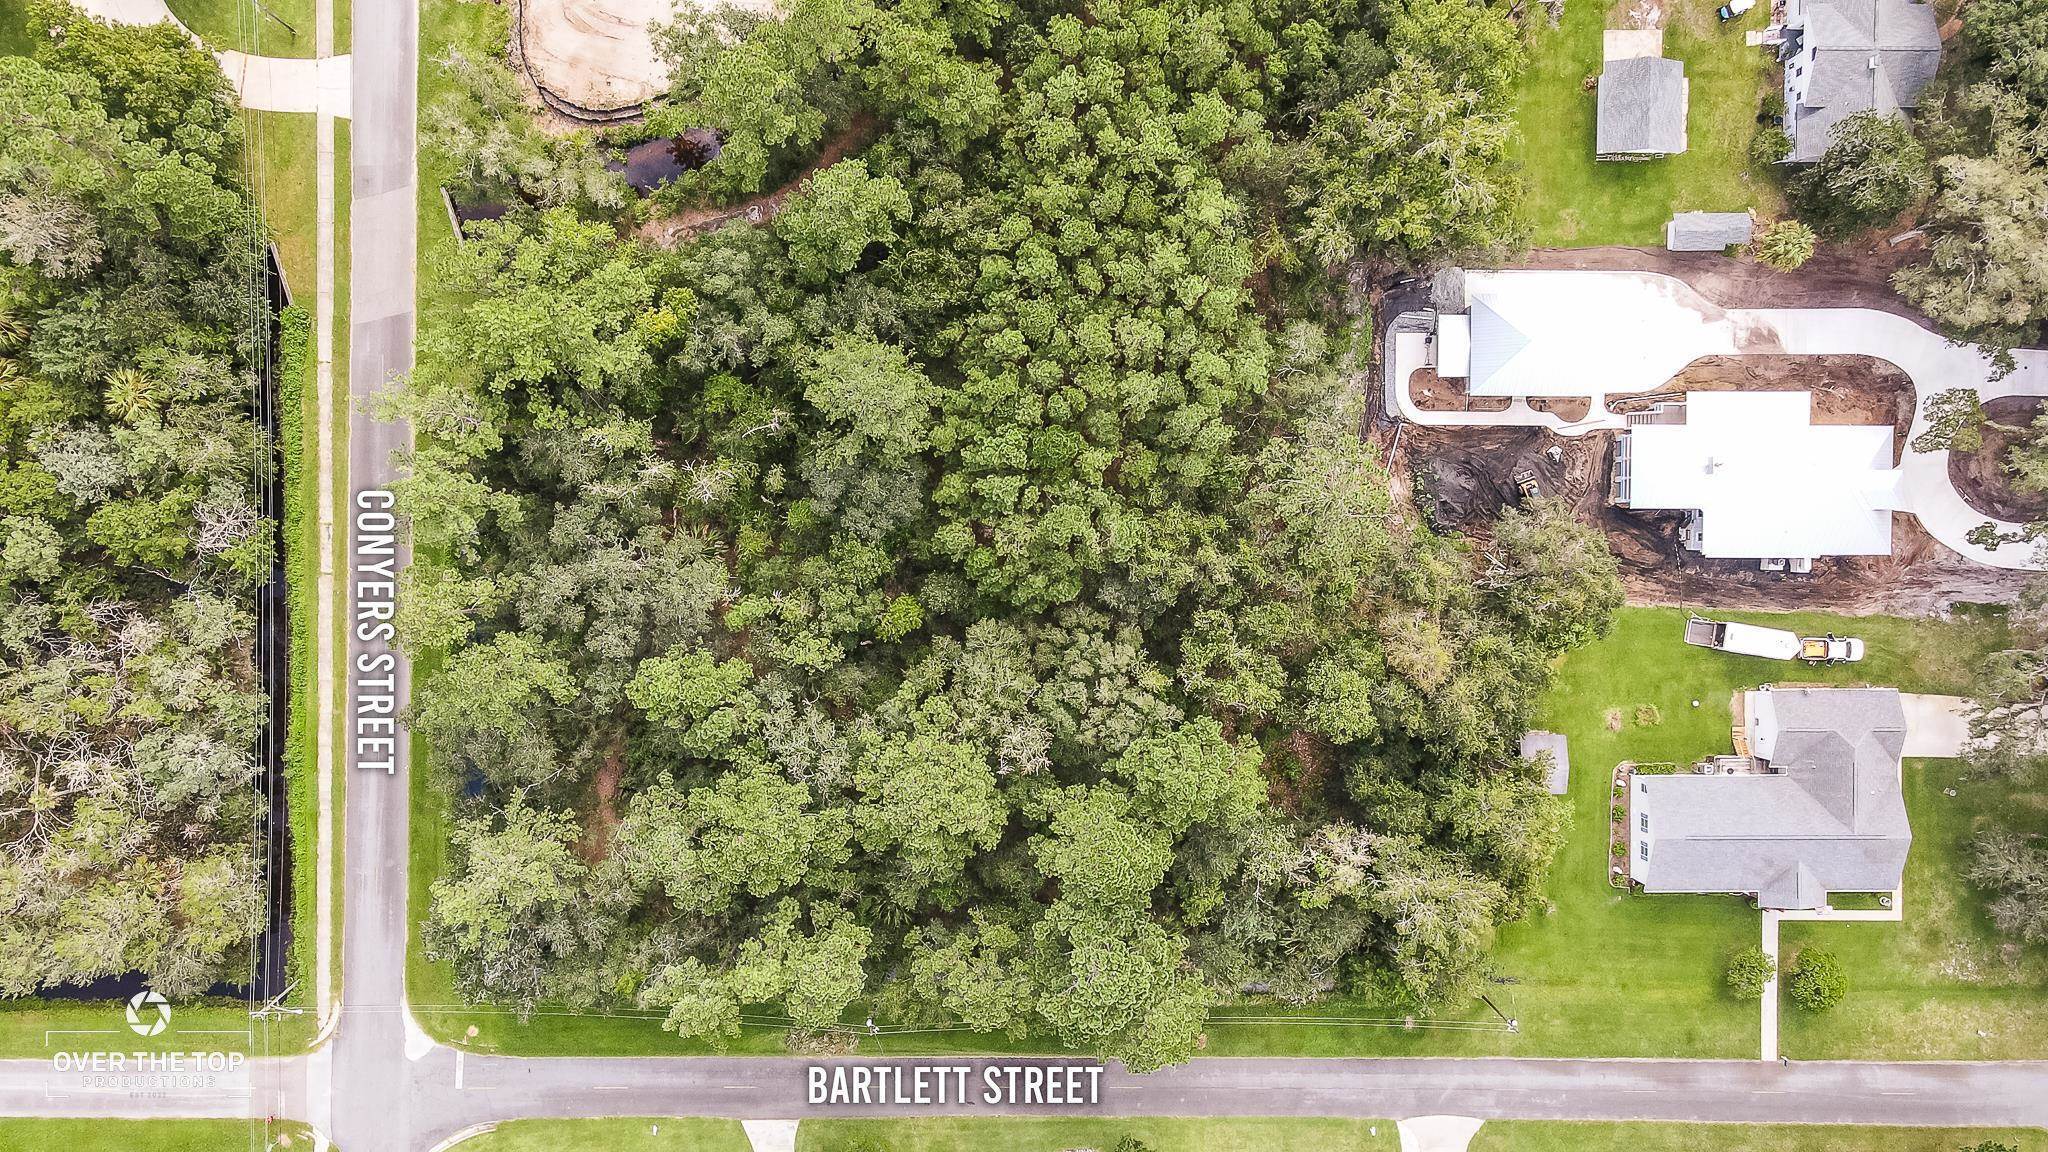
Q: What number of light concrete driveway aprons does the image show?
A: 3